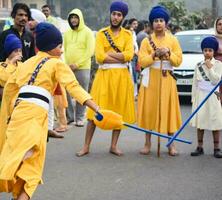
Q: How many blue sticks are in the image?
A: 2